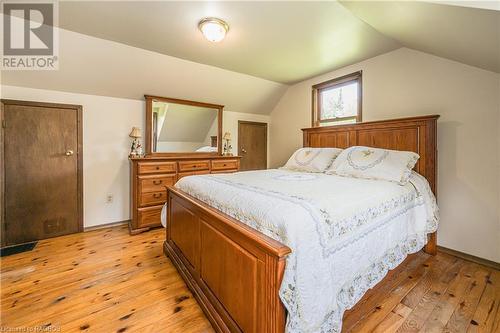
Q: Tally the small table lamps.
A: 2